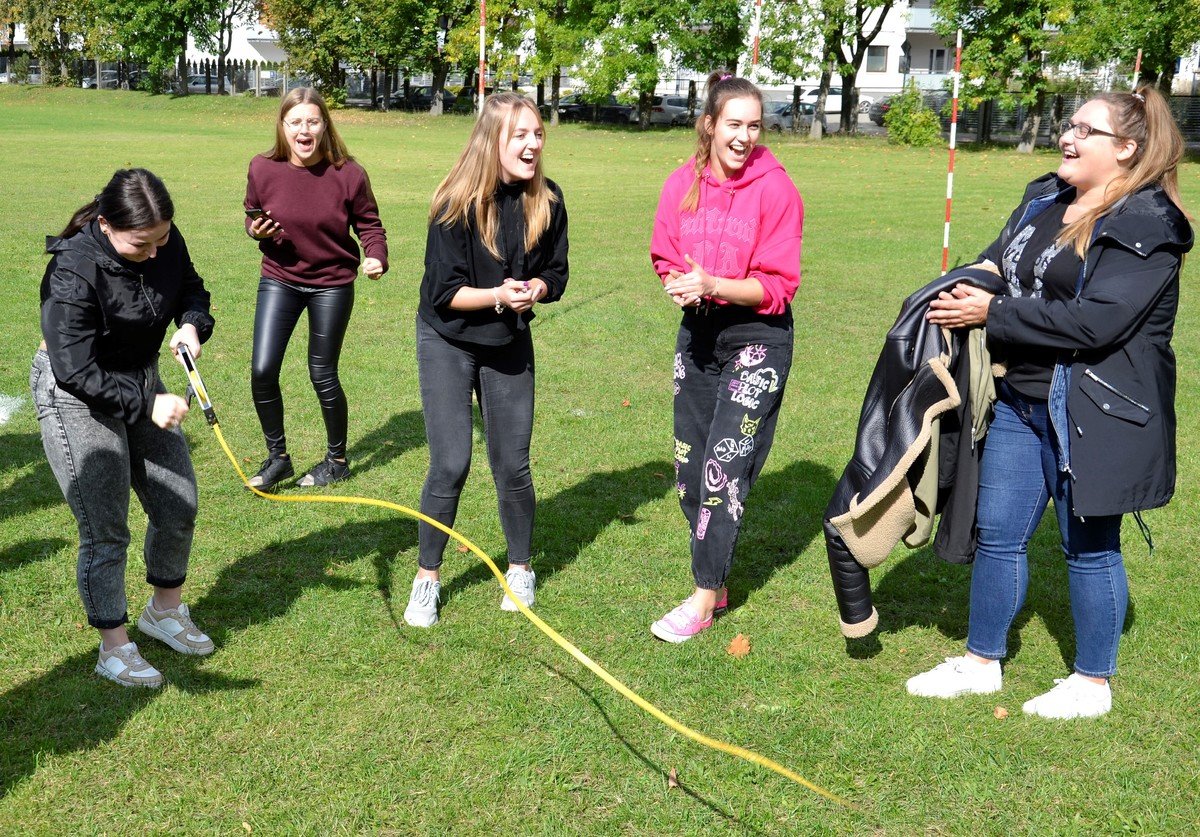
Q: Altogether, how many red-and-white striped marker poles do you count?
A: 4